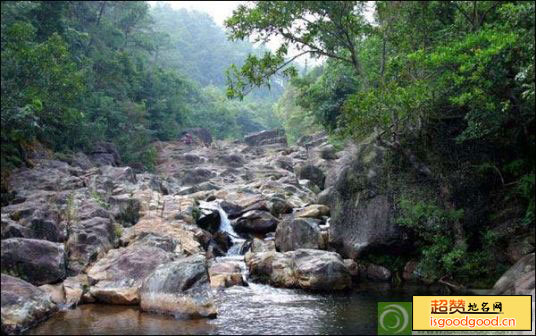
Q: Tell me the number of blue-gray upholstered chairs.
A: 0